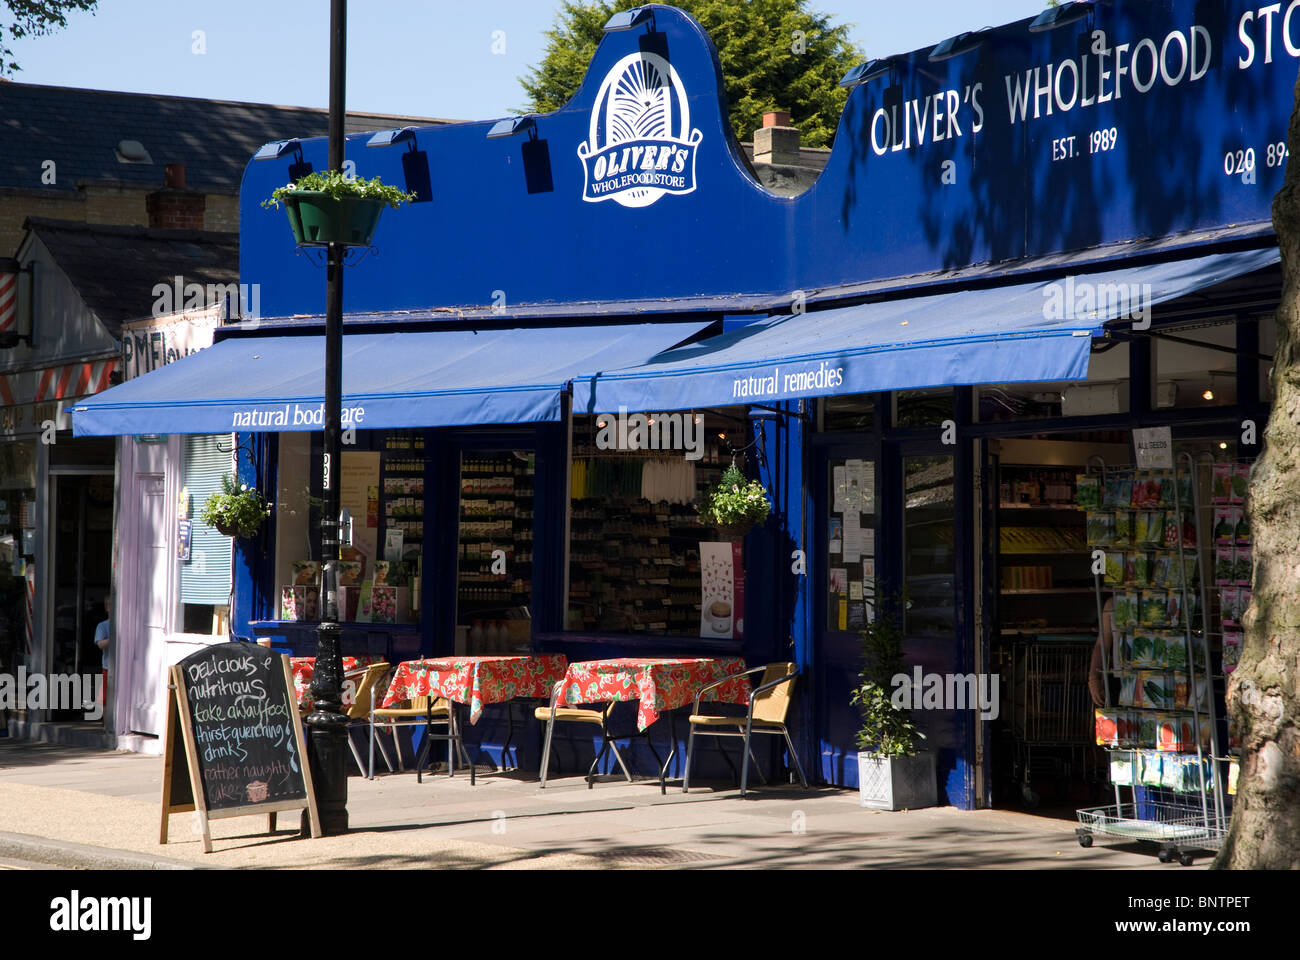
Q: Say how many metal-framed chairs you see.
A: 4